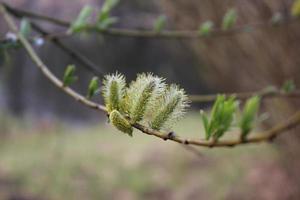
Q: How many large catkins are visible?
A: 3